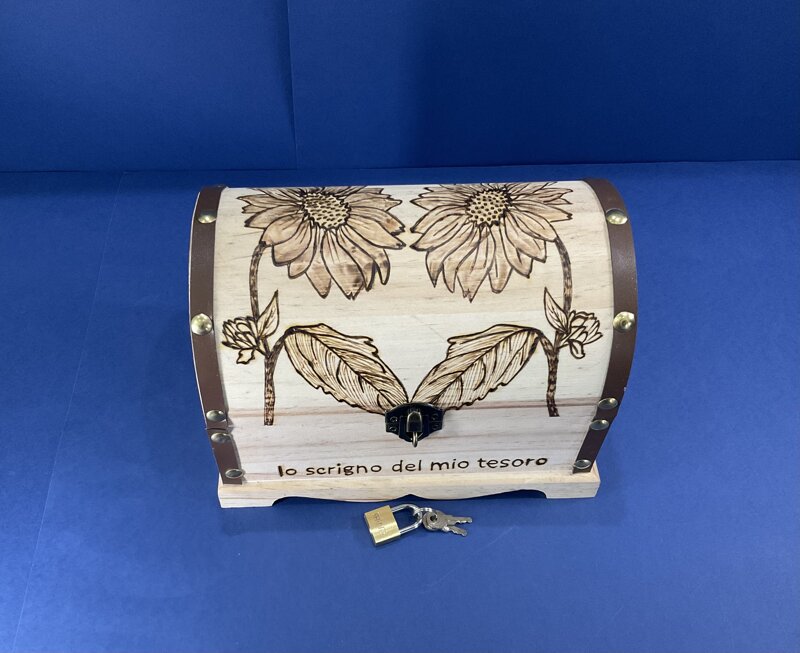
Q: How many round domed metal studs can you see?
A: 10